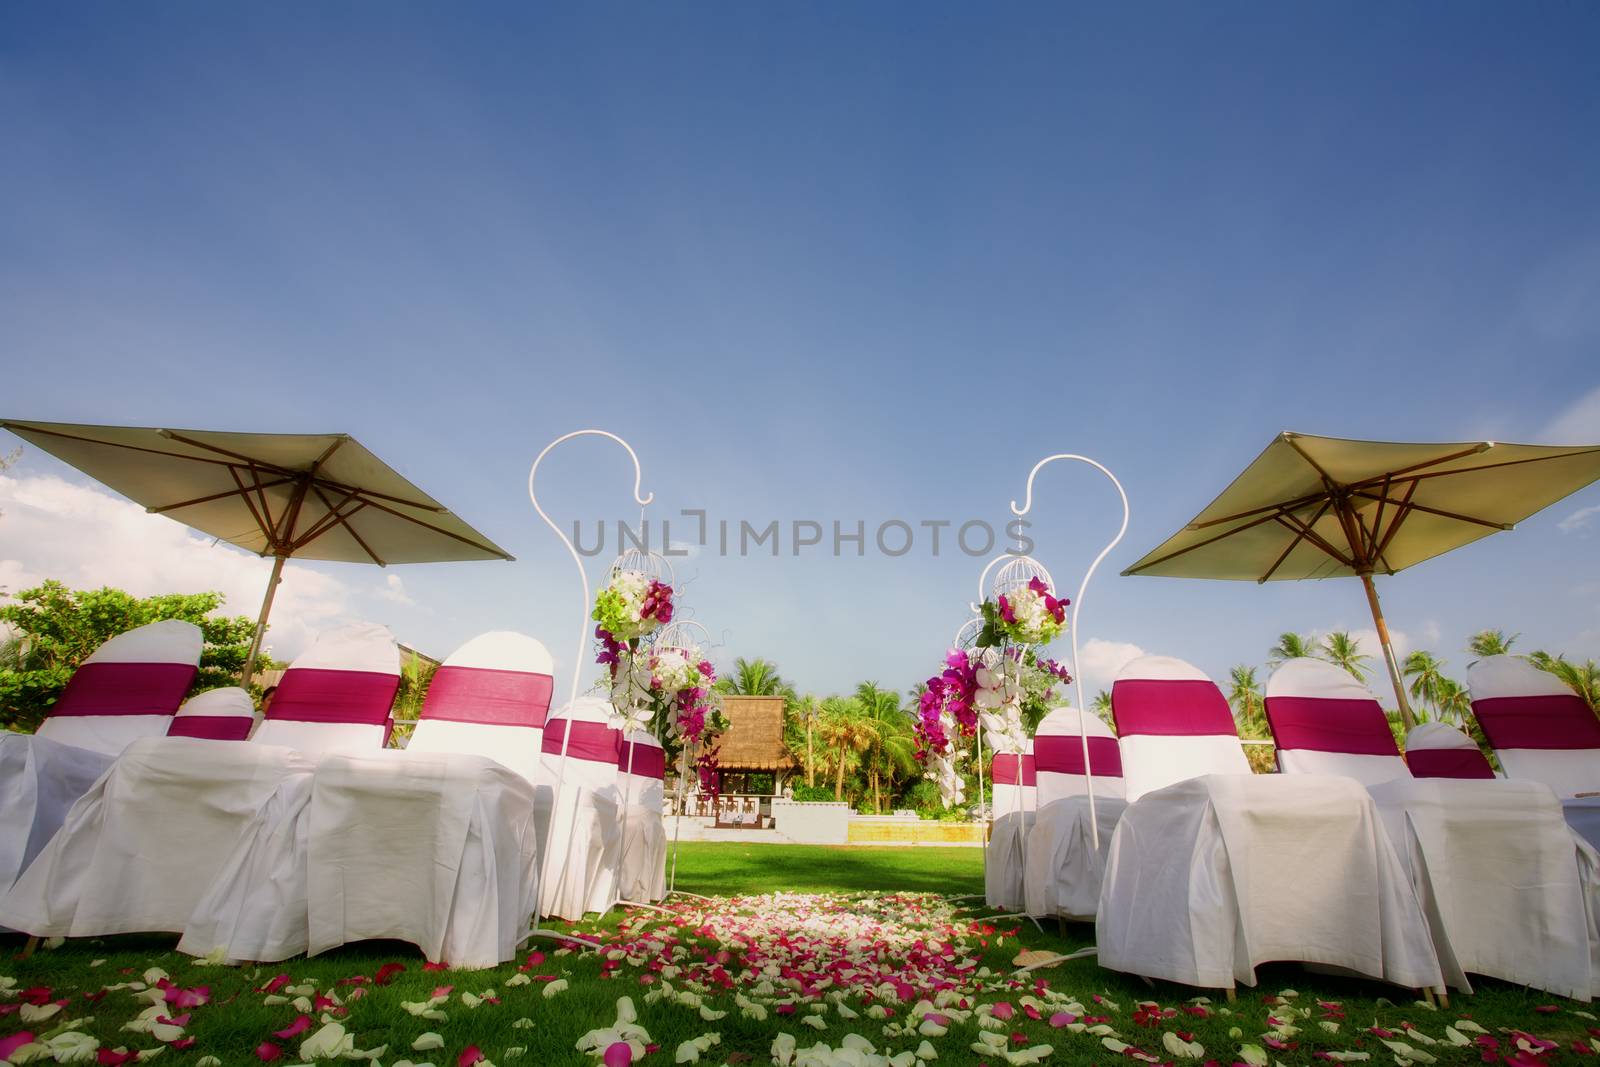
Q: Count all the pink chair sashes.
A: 12